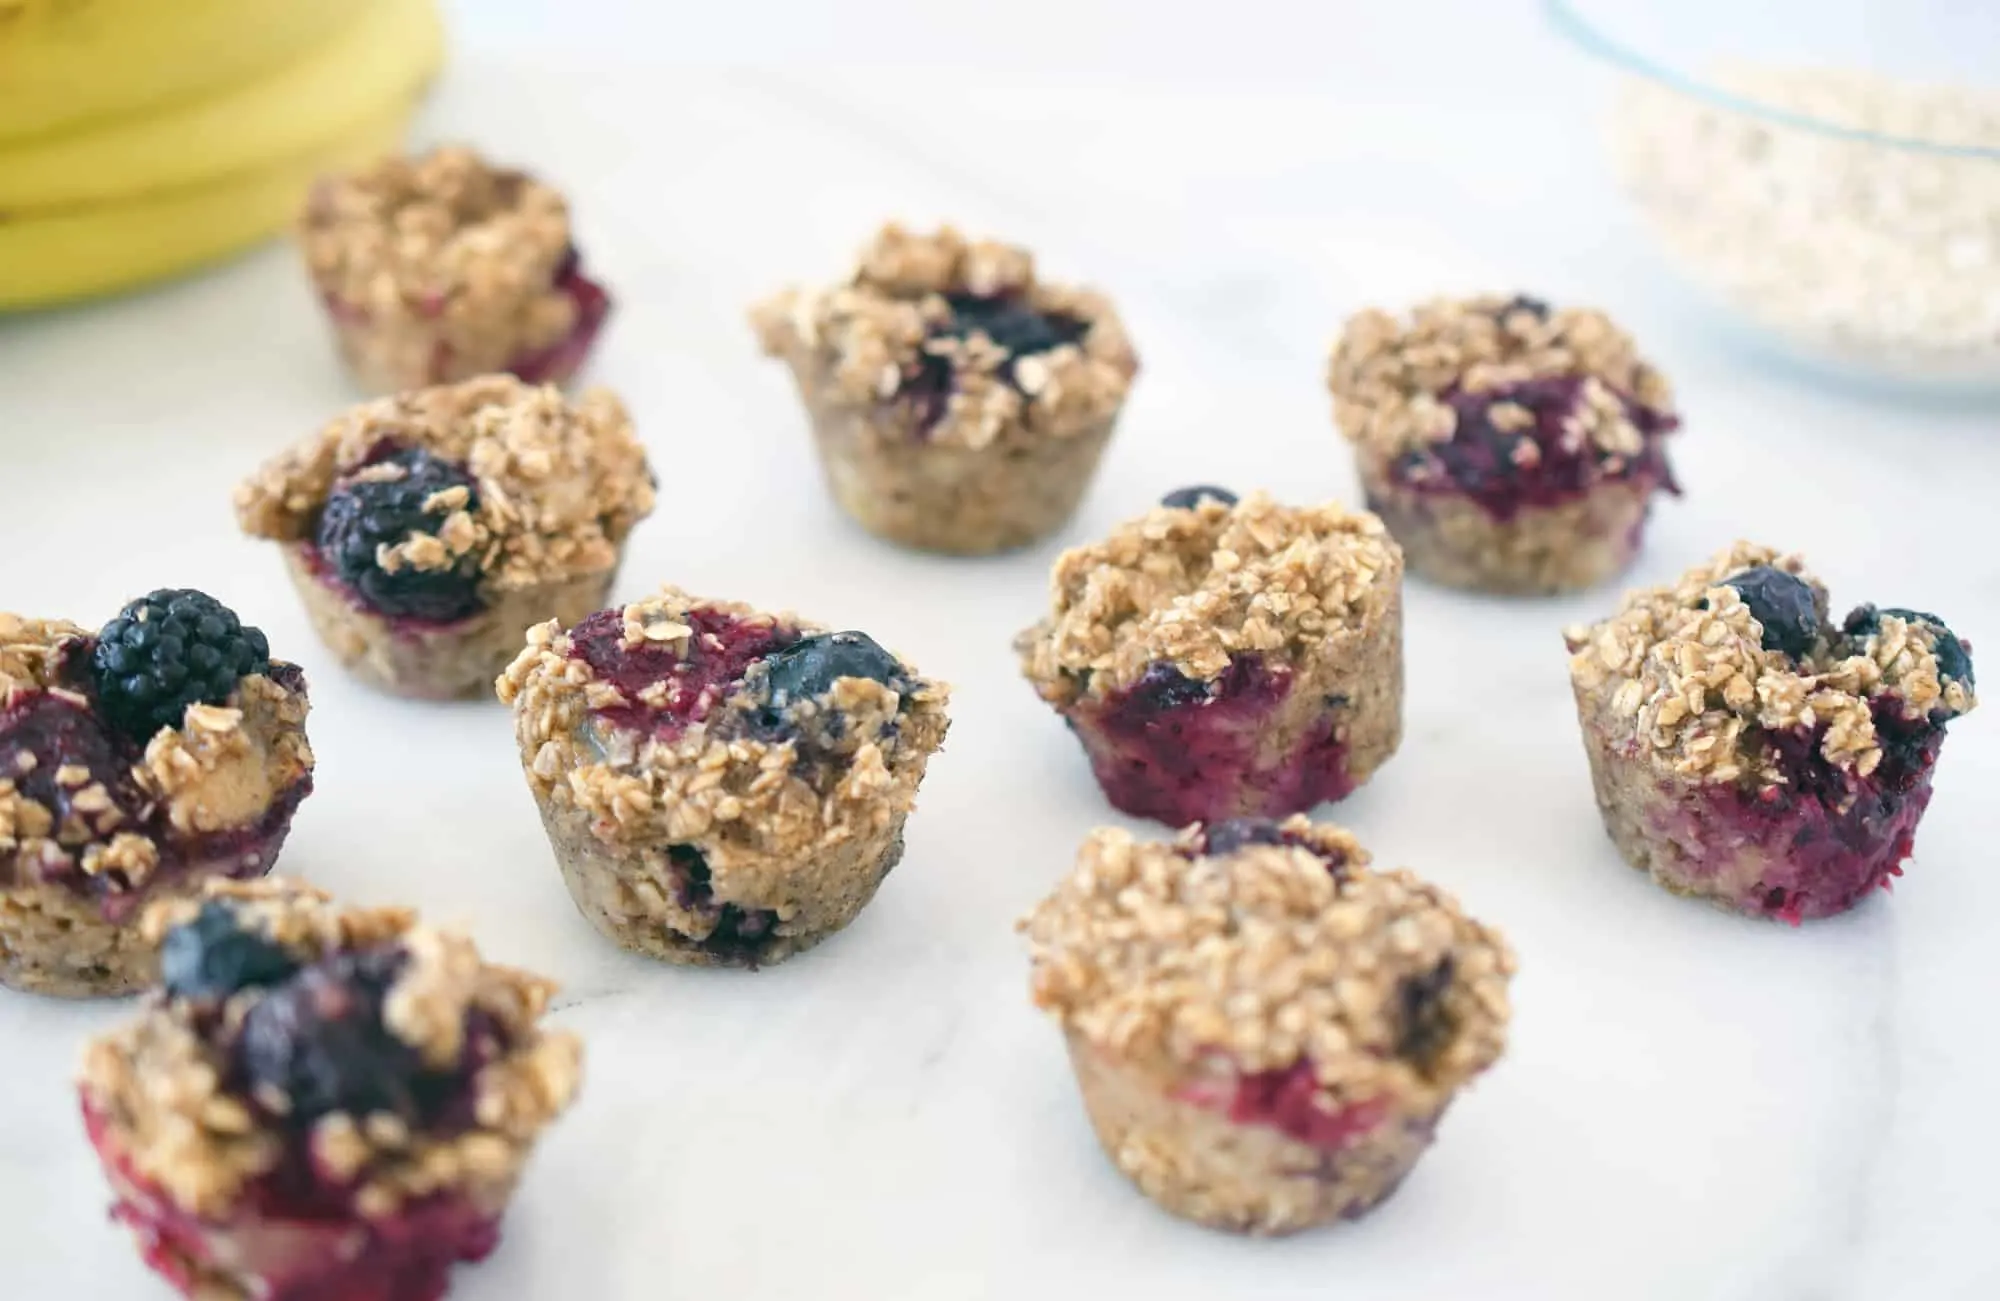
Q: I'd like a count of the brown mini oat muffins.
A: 10